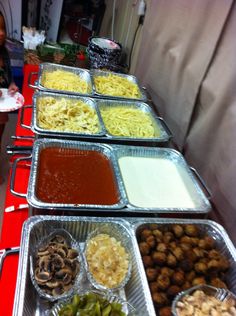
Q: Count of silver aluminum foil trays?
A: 8